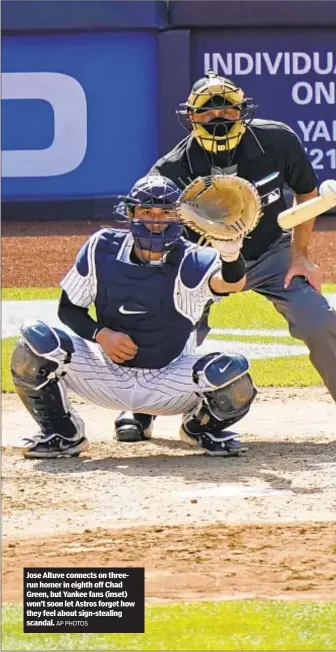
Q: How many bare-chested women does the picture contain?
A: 0